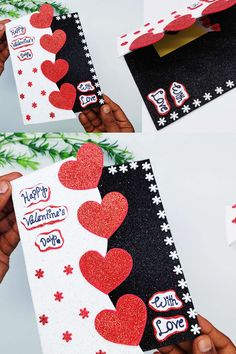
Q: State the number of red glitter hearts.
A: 11